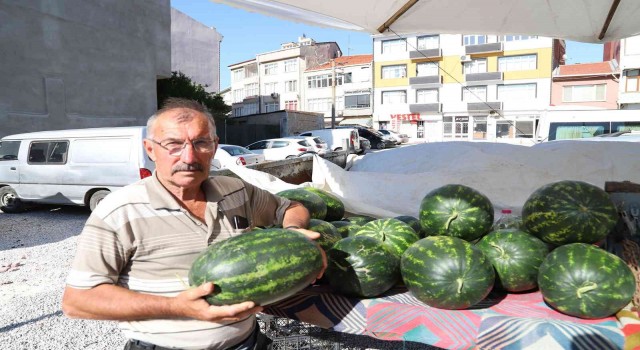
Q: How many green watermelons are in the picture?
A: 14